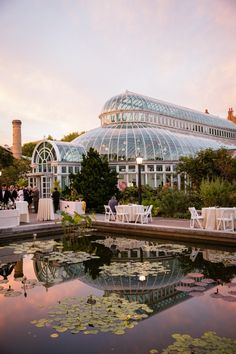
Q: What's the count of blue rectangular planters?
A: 0